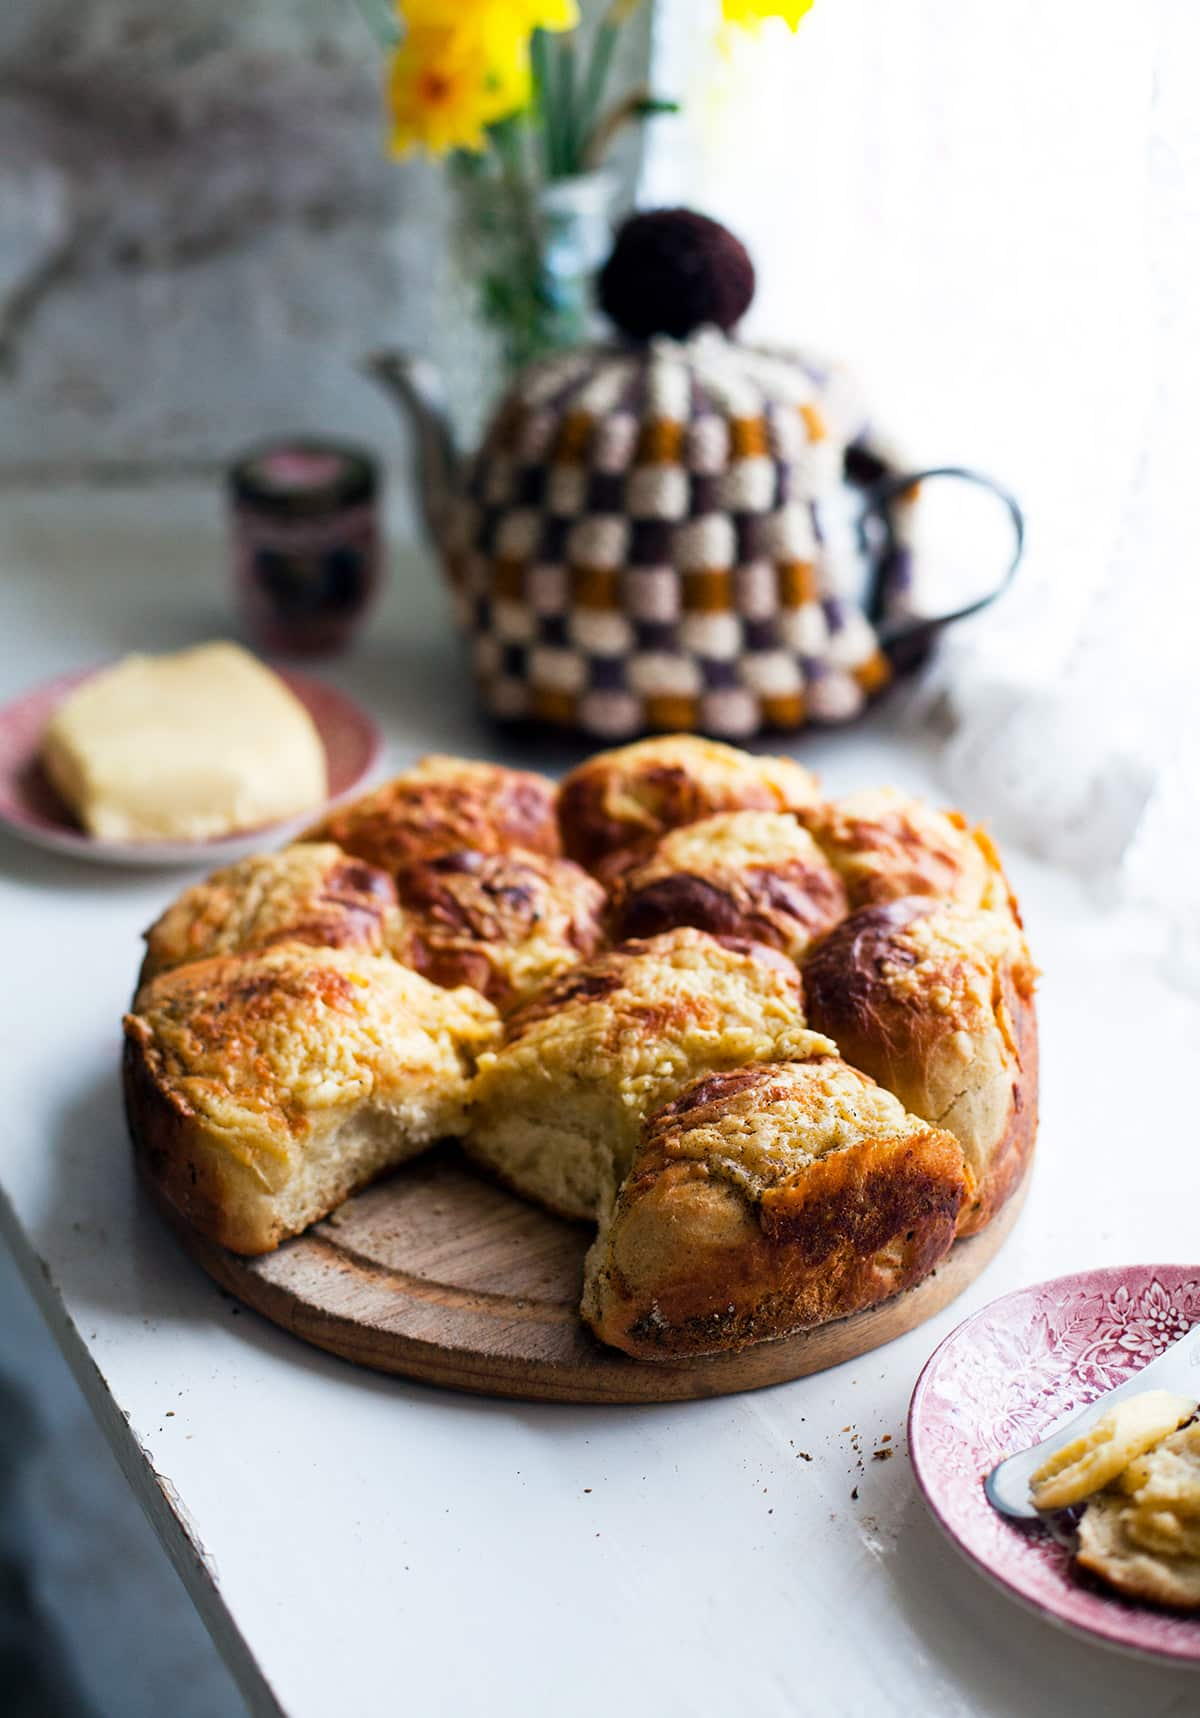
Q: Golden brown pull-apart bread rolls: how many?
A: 10